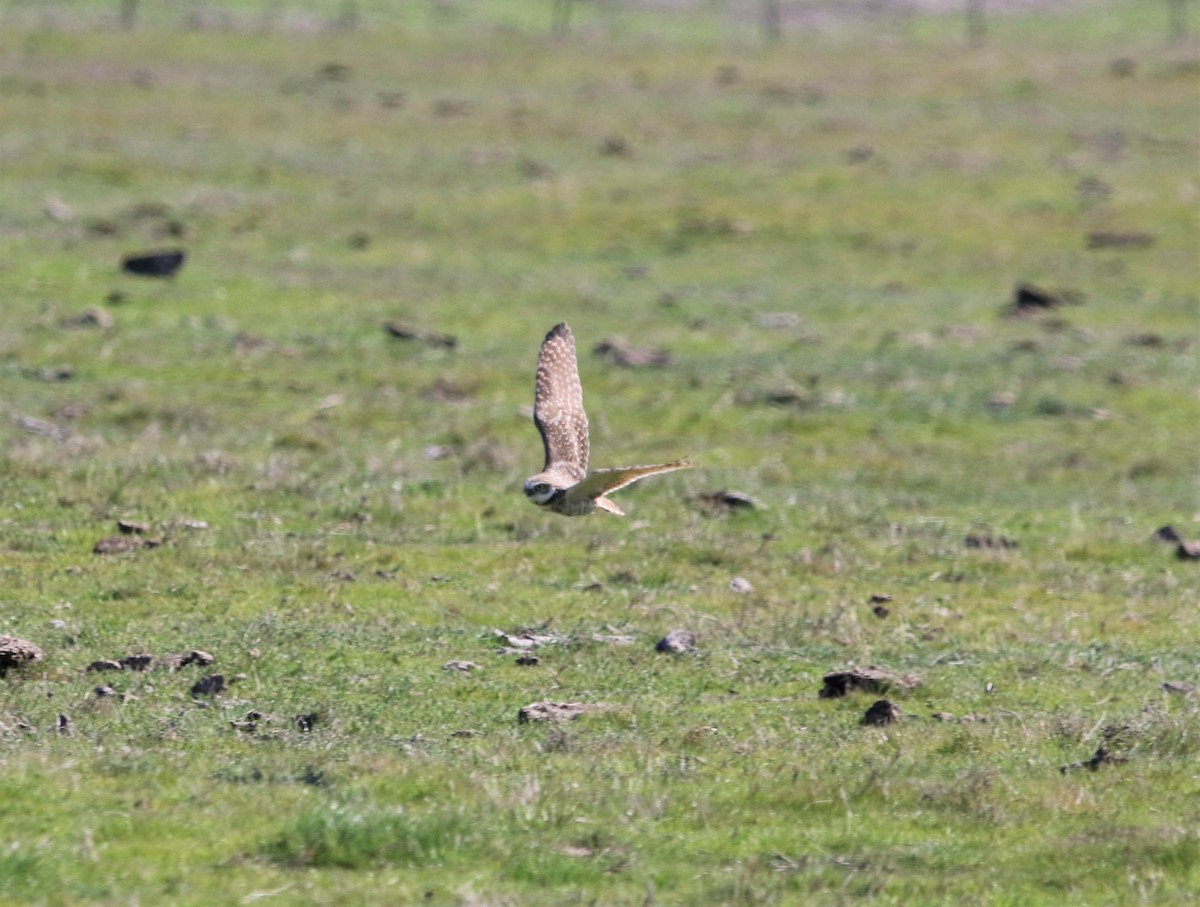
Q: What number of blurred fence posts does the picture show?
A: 6